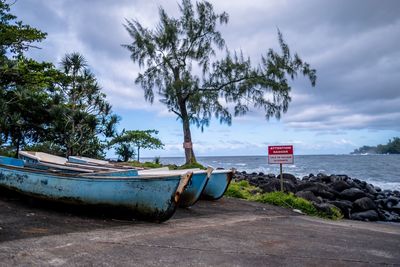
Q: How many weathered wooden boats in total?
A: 3